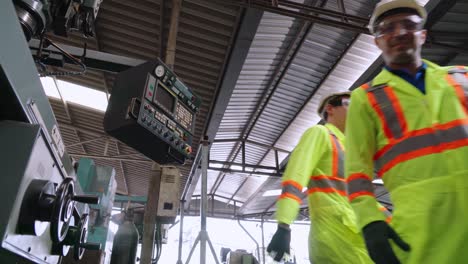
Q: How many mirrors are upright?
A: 0